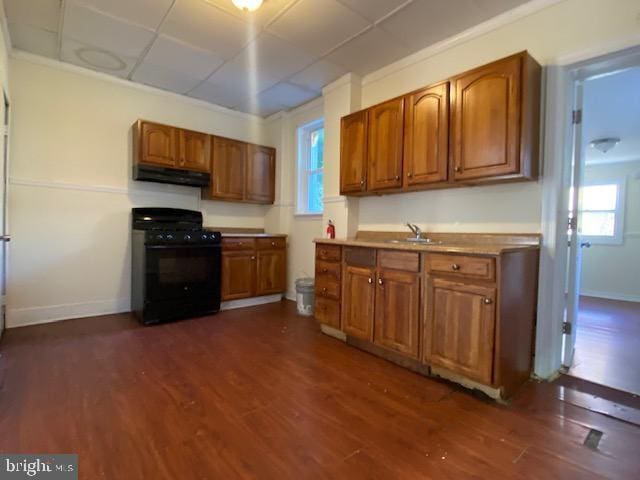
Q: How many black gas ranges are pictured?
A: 1